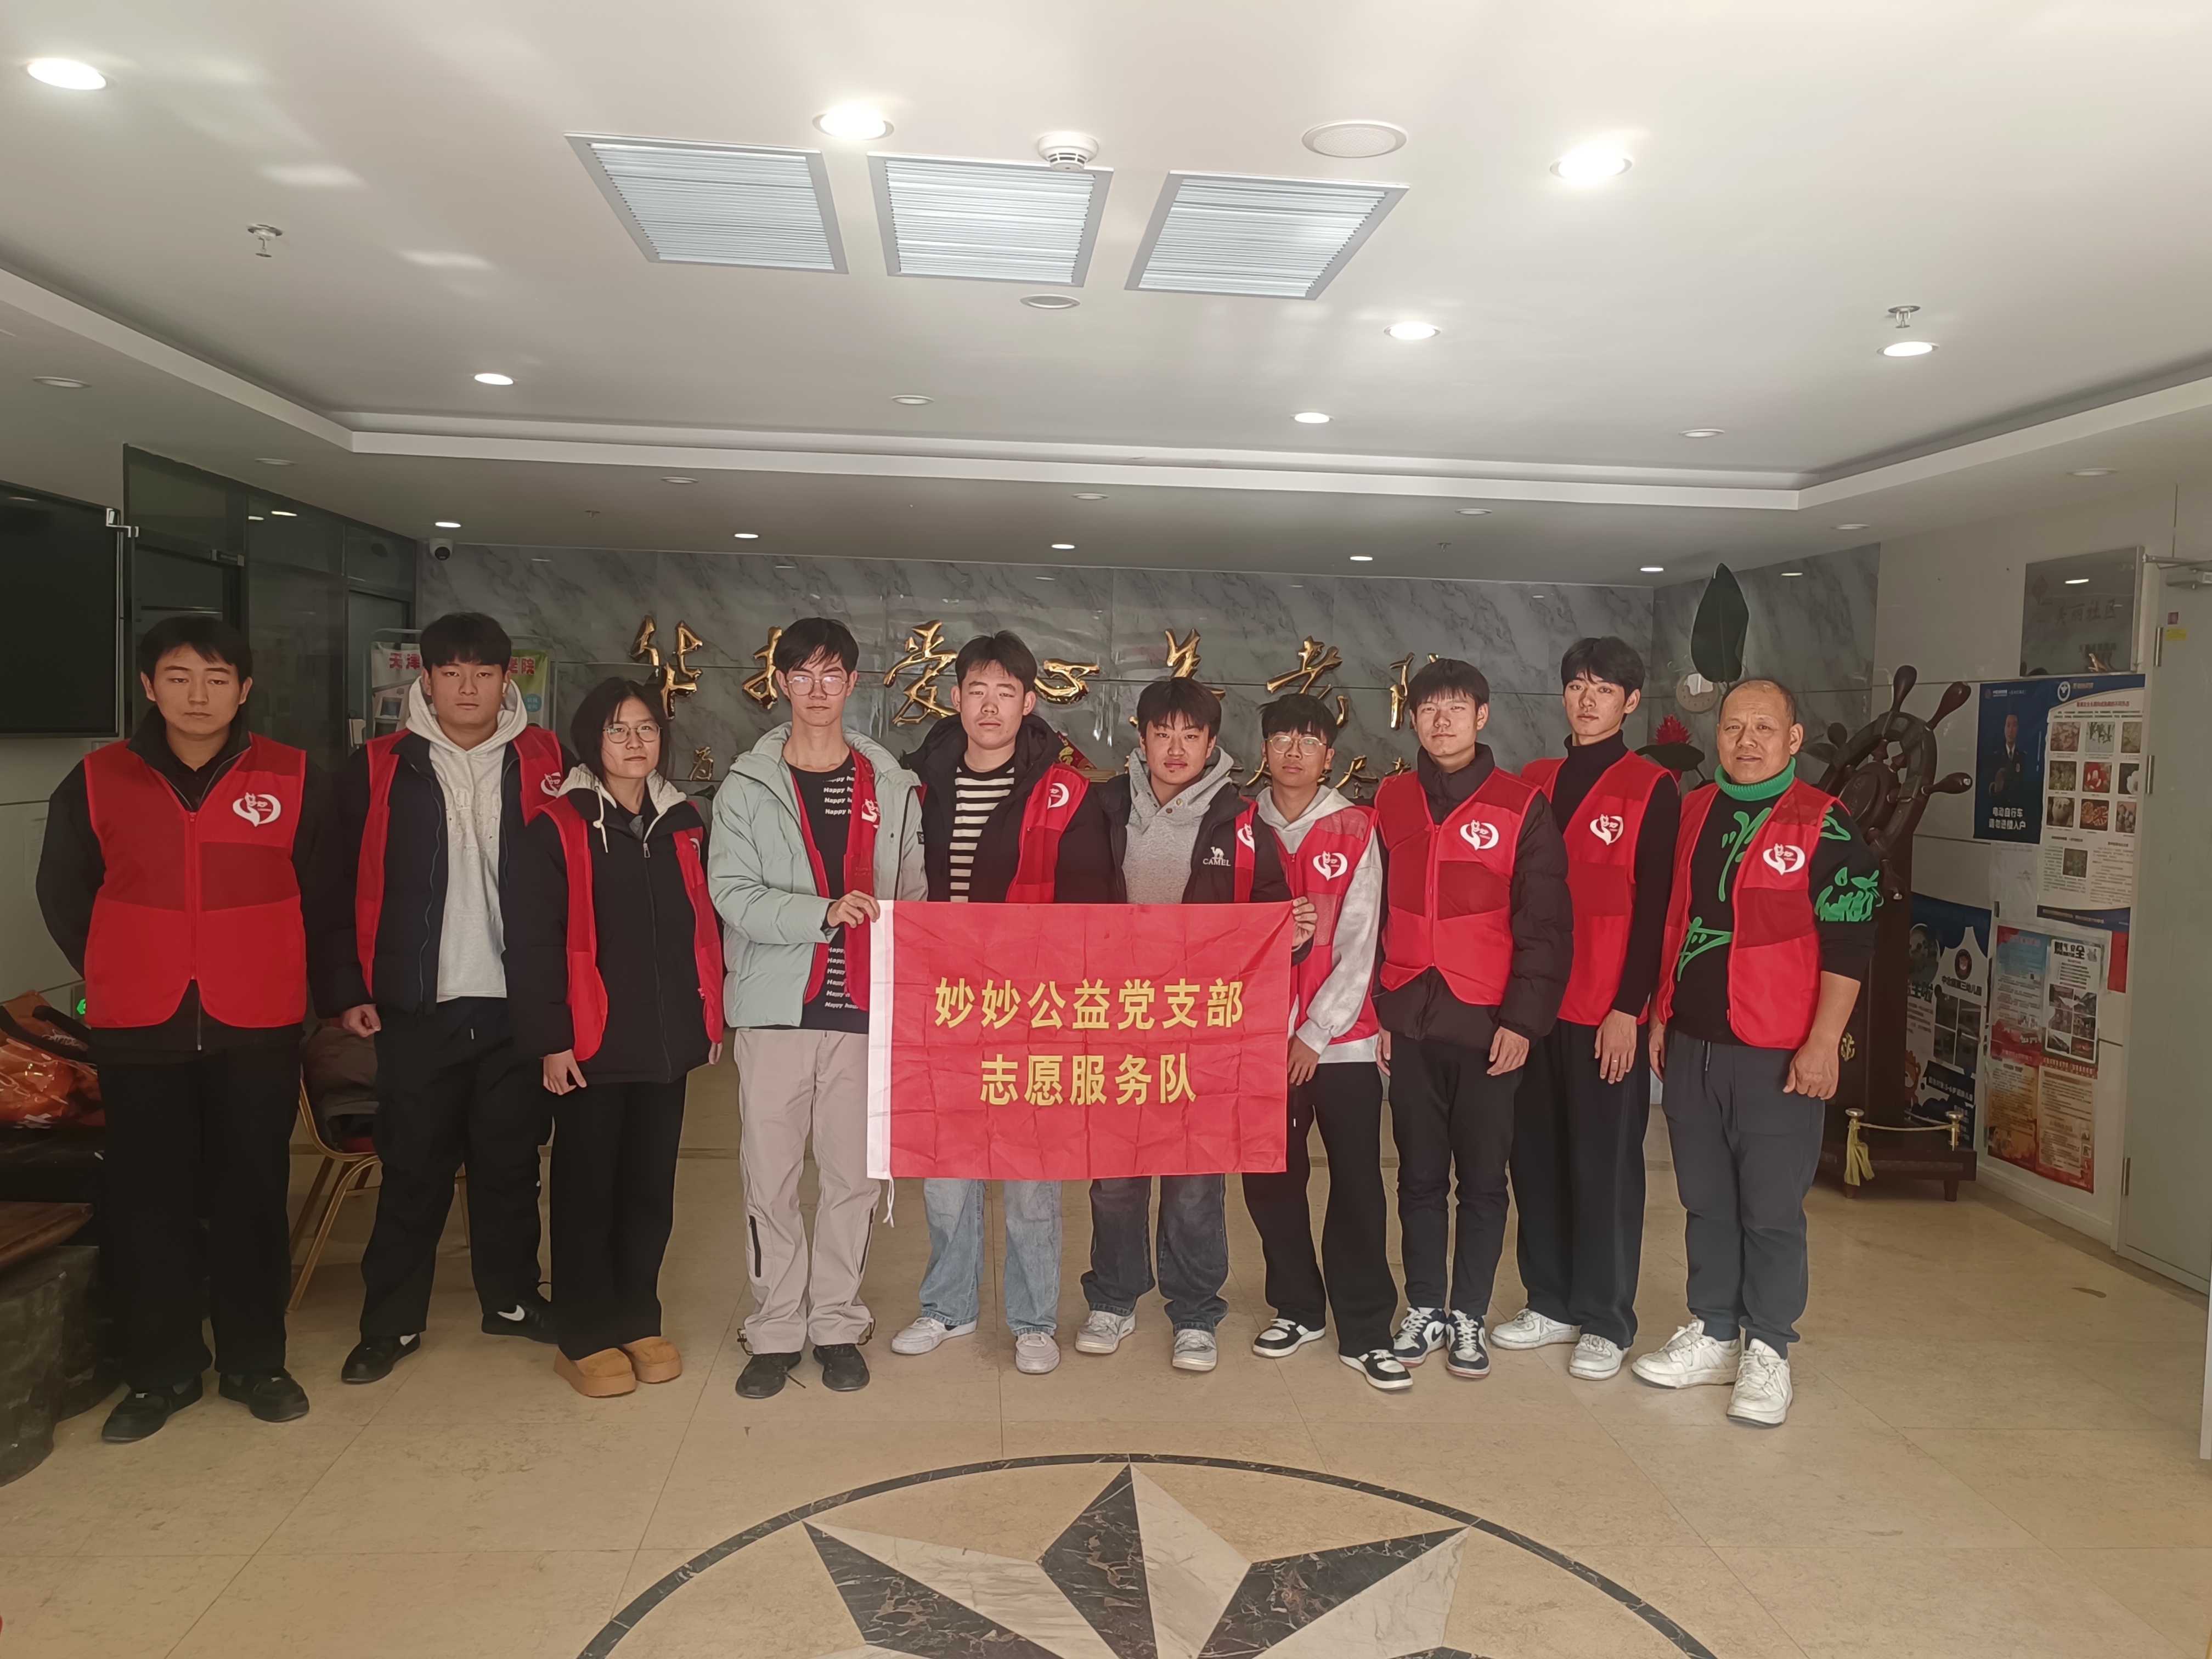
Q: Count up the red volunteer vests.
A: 10